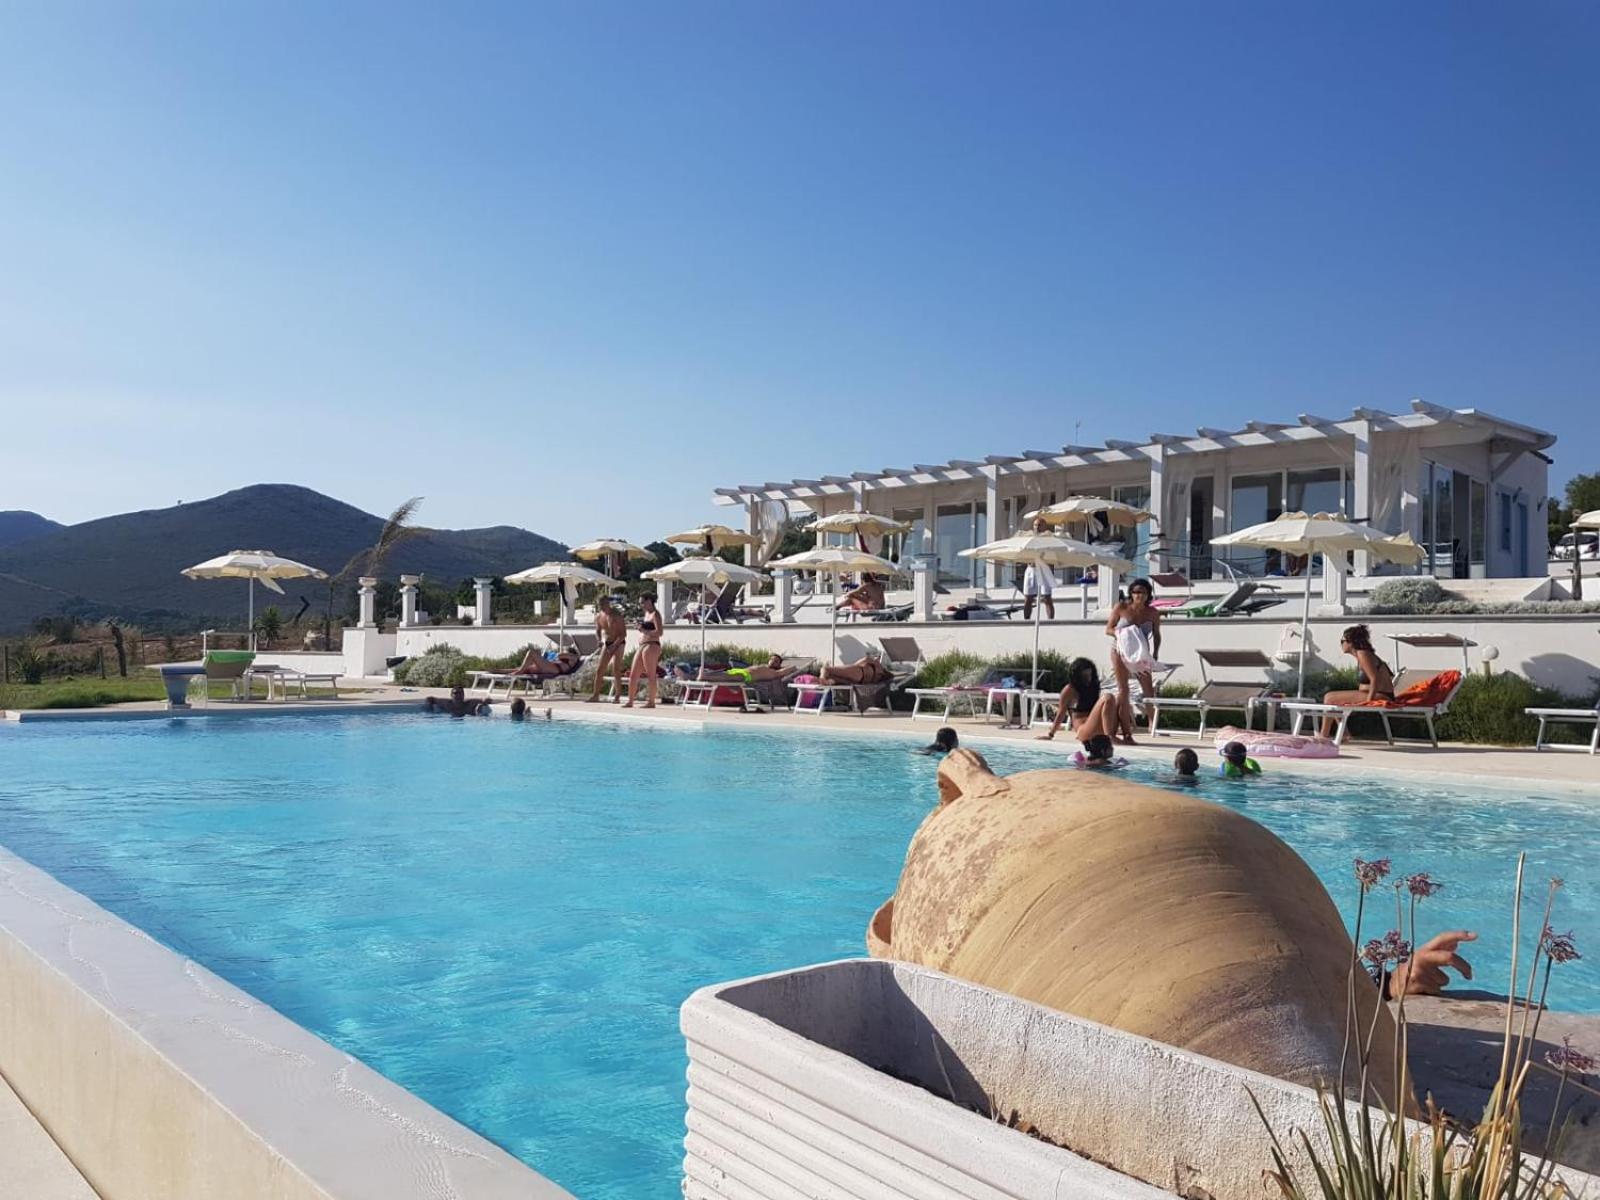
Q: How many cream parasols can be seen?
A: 11